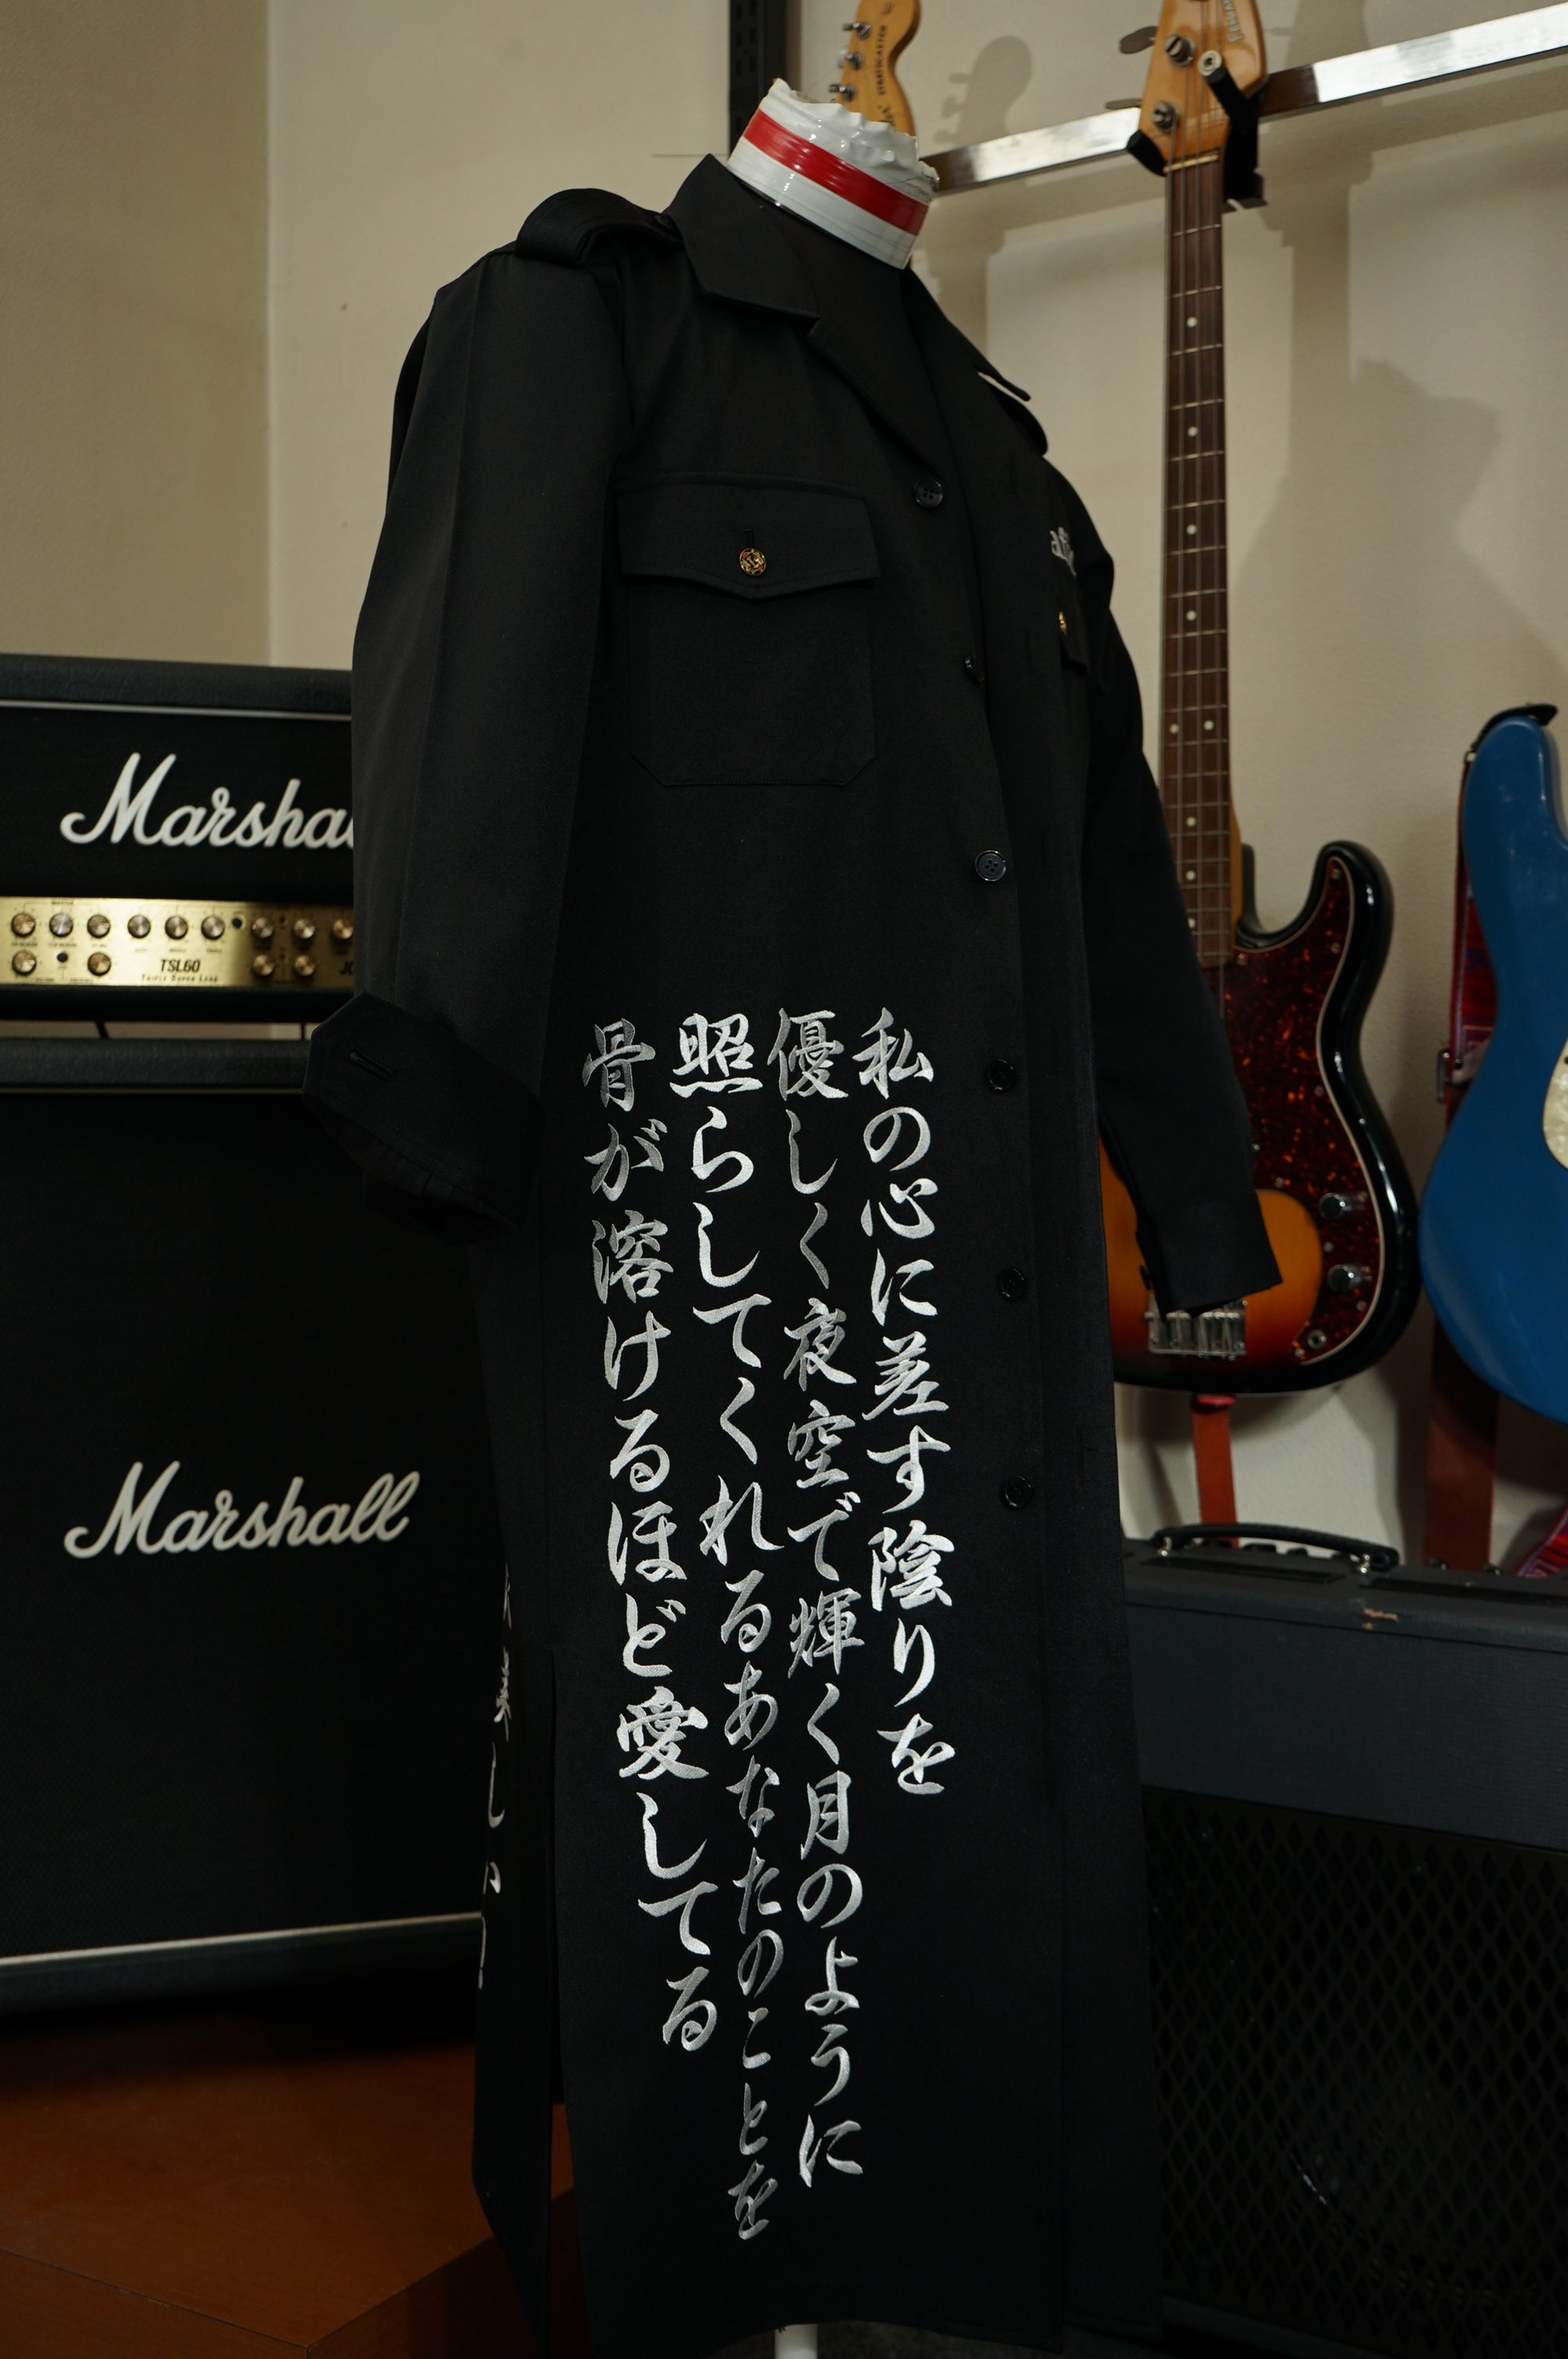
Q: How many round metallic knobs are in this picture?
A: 15